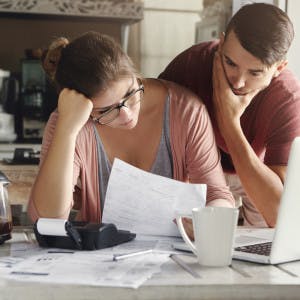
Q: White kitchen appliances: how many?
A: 1